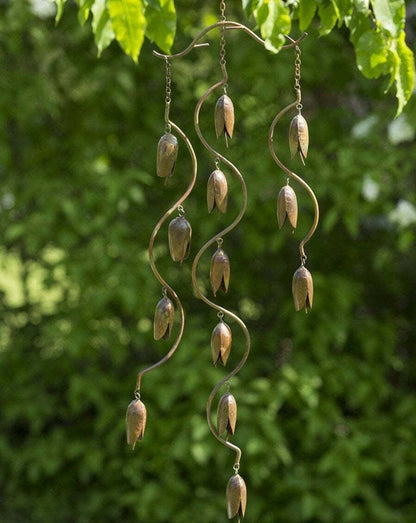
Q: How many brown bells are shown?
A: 13